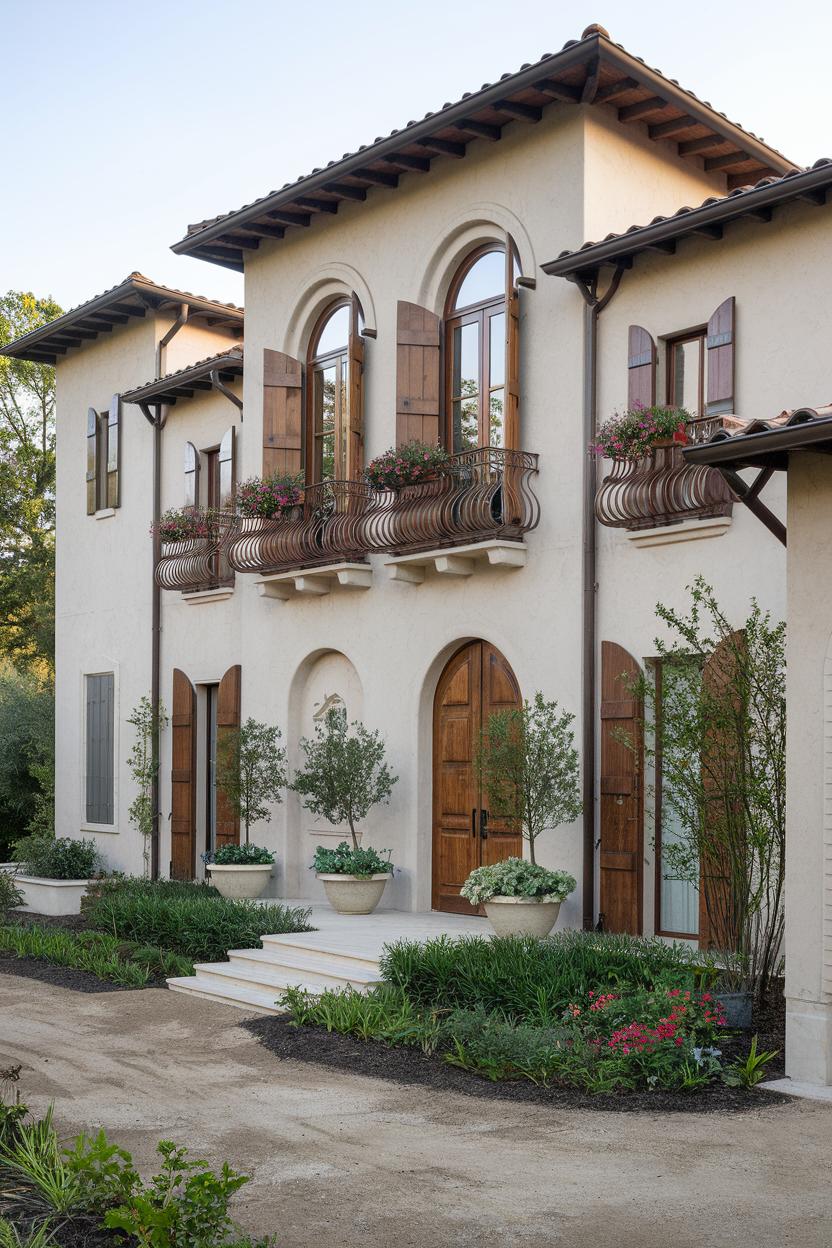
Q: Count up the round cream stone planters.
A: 3